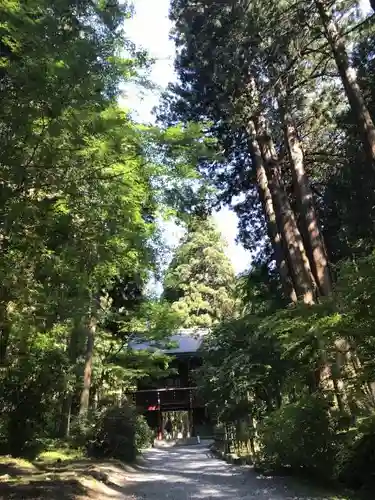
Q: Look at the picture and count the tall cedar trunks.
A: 4